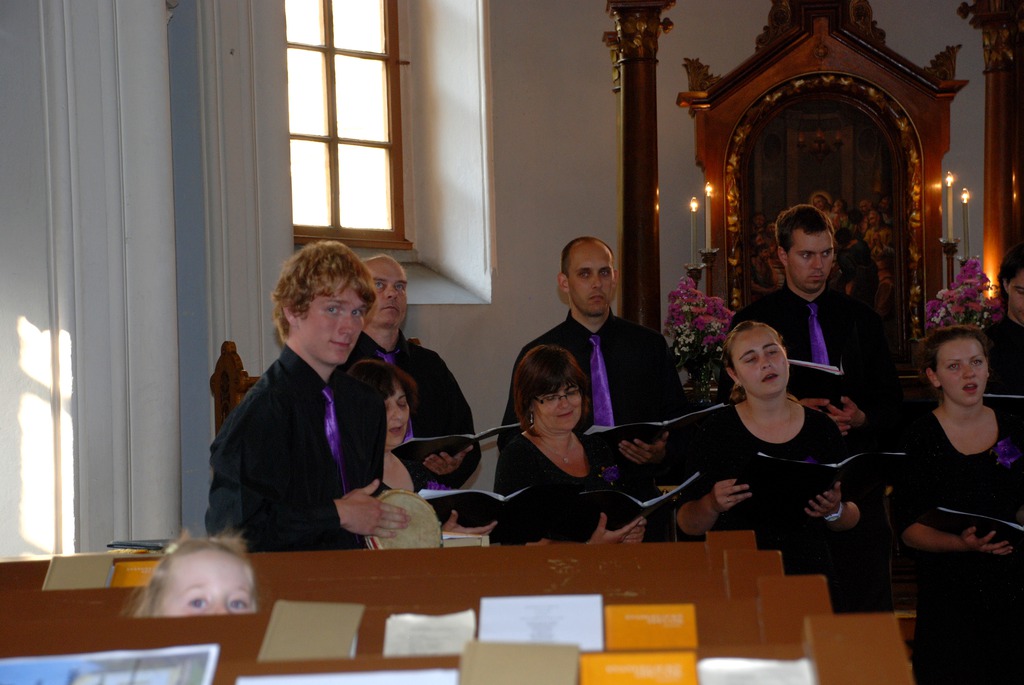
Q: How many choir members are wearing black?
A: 9